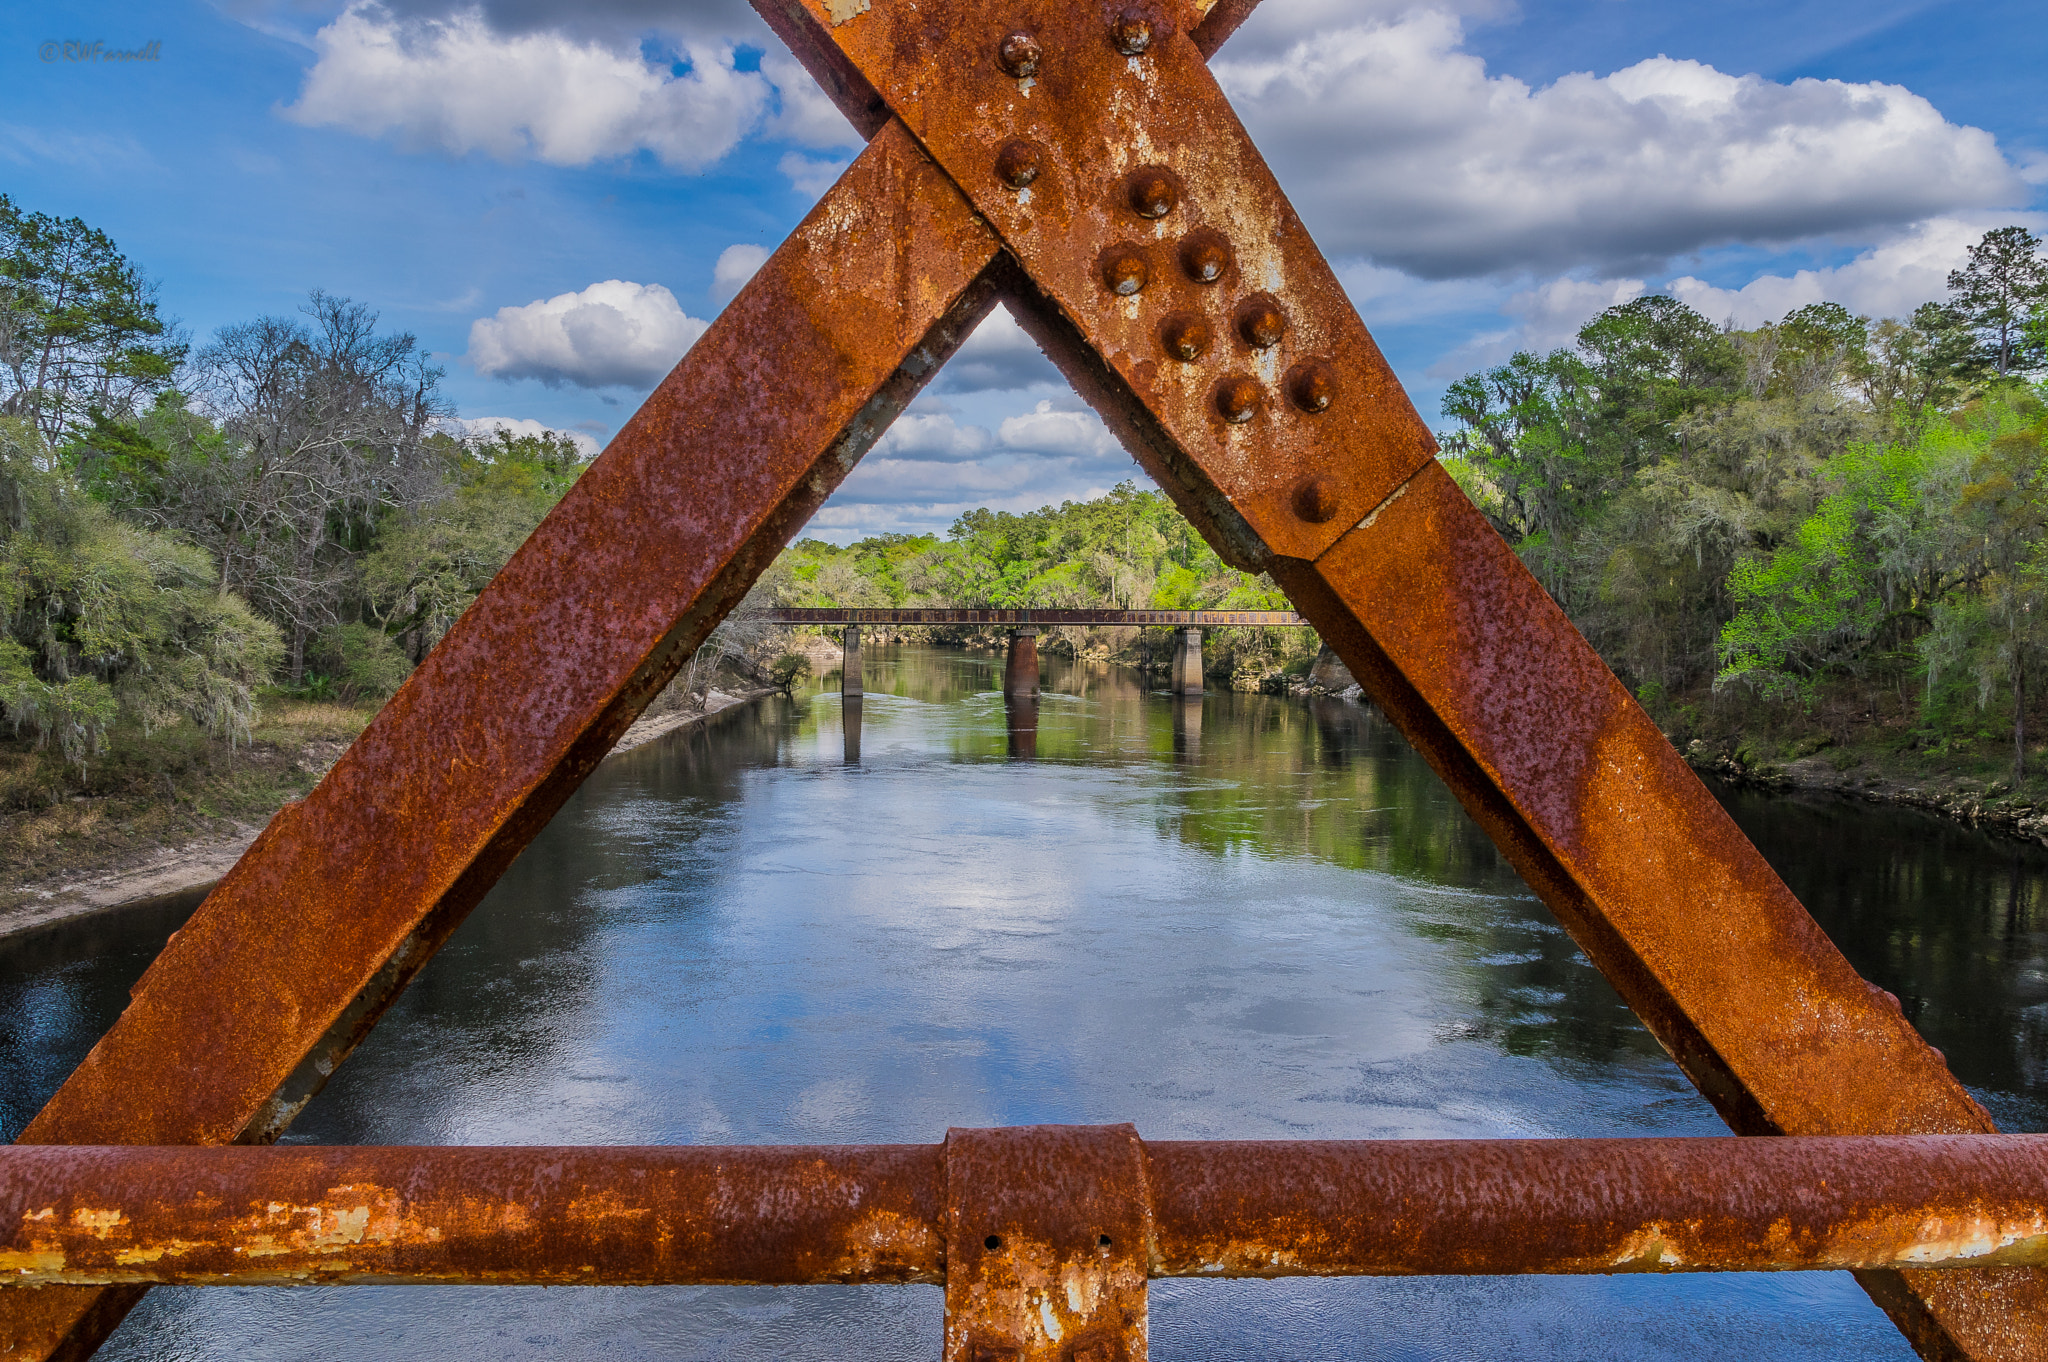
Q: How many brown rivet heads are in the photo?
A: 11